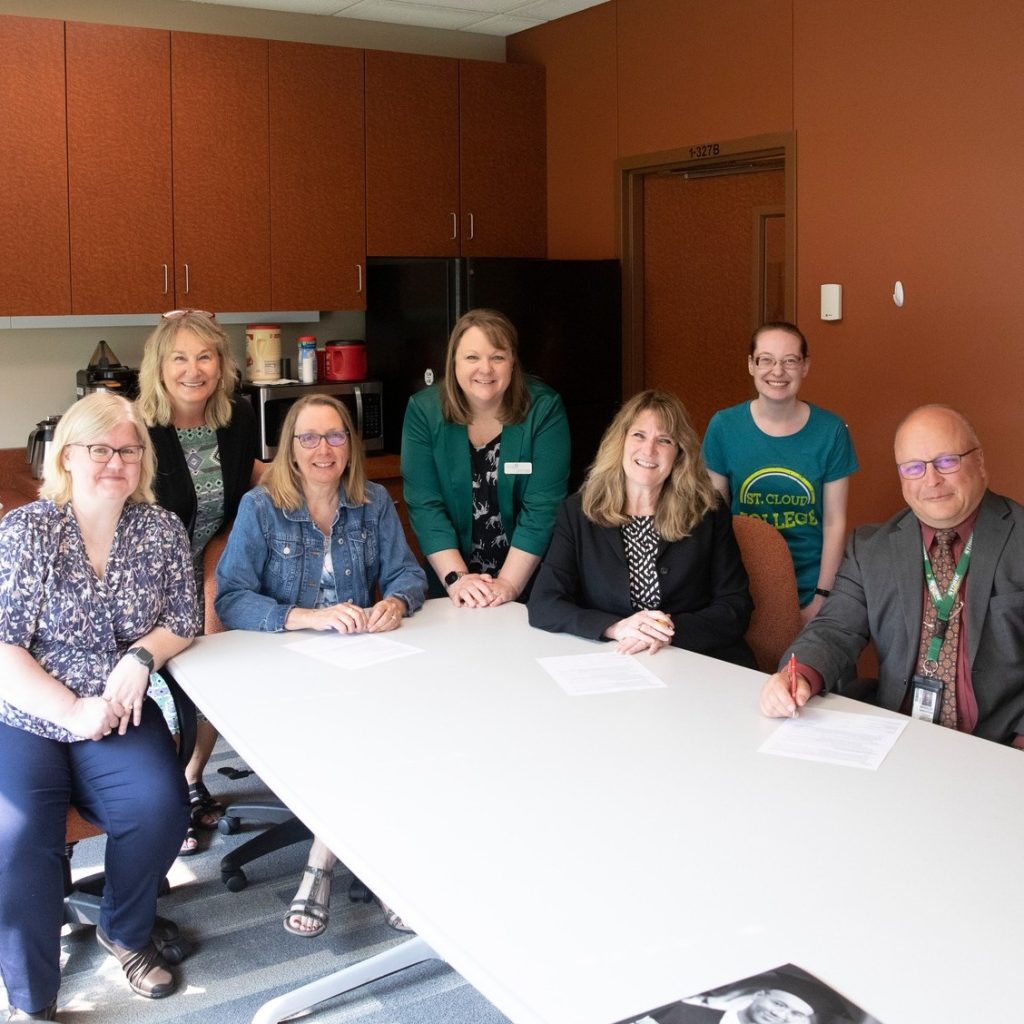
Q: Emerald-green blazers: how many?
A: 1